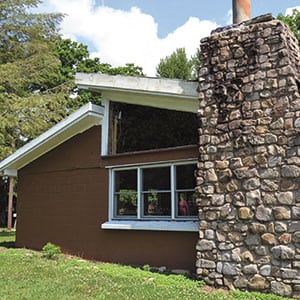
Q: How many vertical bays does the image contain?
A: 3